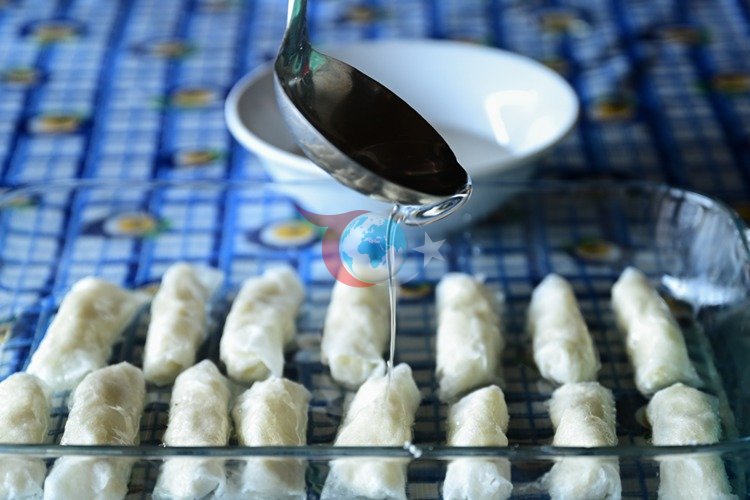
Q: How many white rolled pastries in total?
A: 15